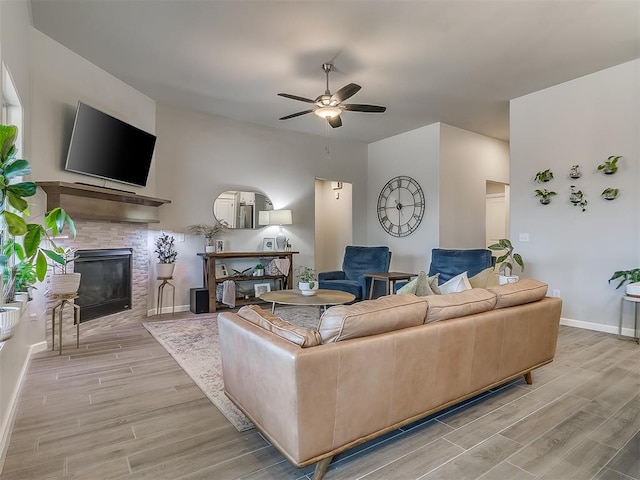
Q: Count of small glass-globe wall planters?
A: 6